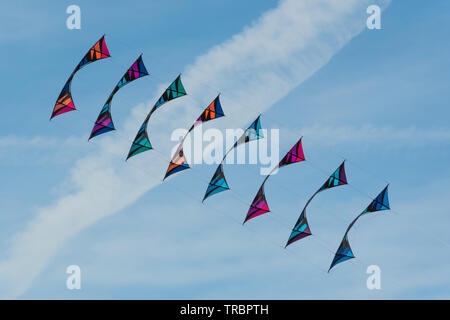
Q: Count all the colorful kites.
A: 8